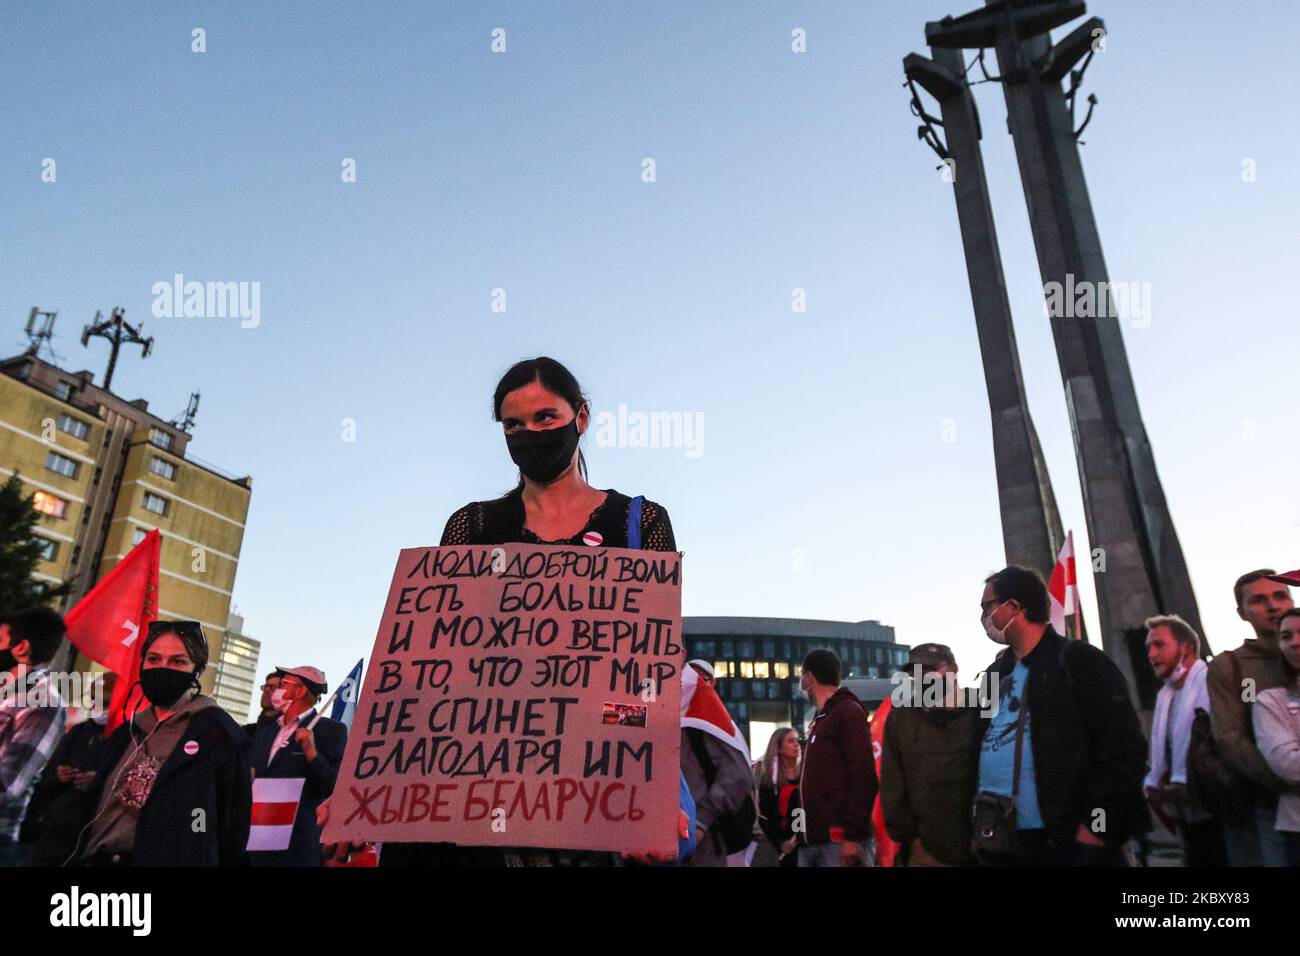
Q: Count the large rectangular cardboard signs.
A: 1